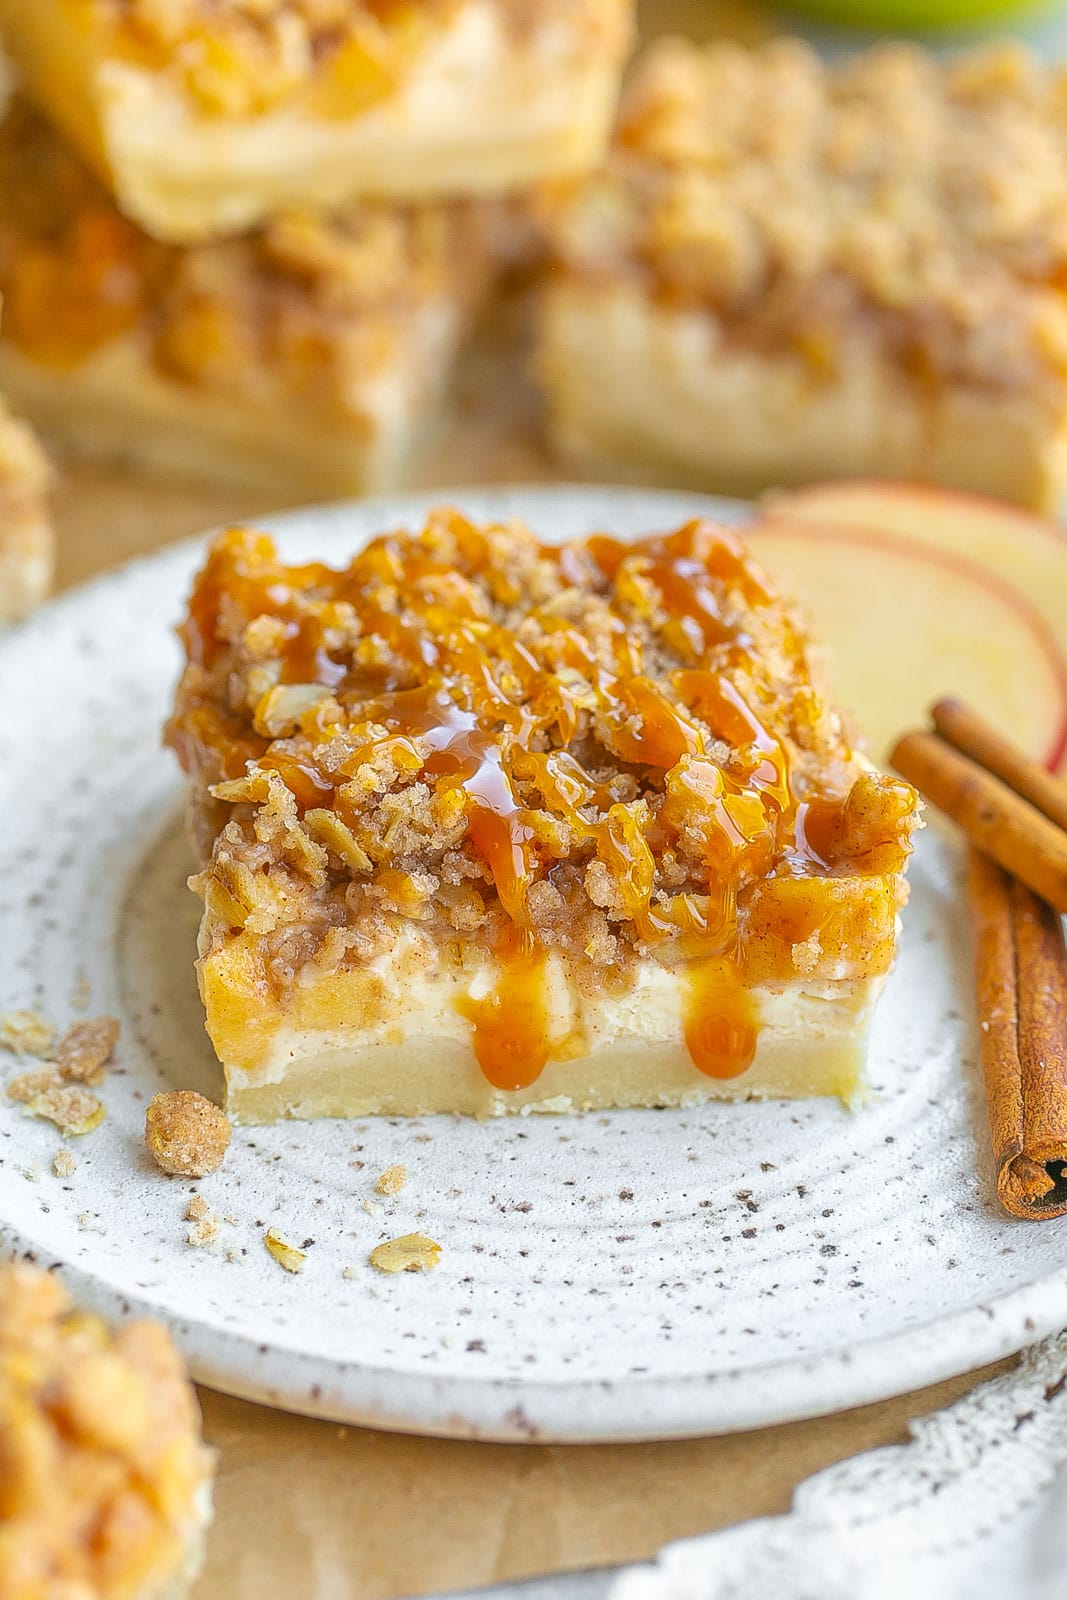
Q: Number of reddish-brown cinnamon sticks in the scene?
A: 3